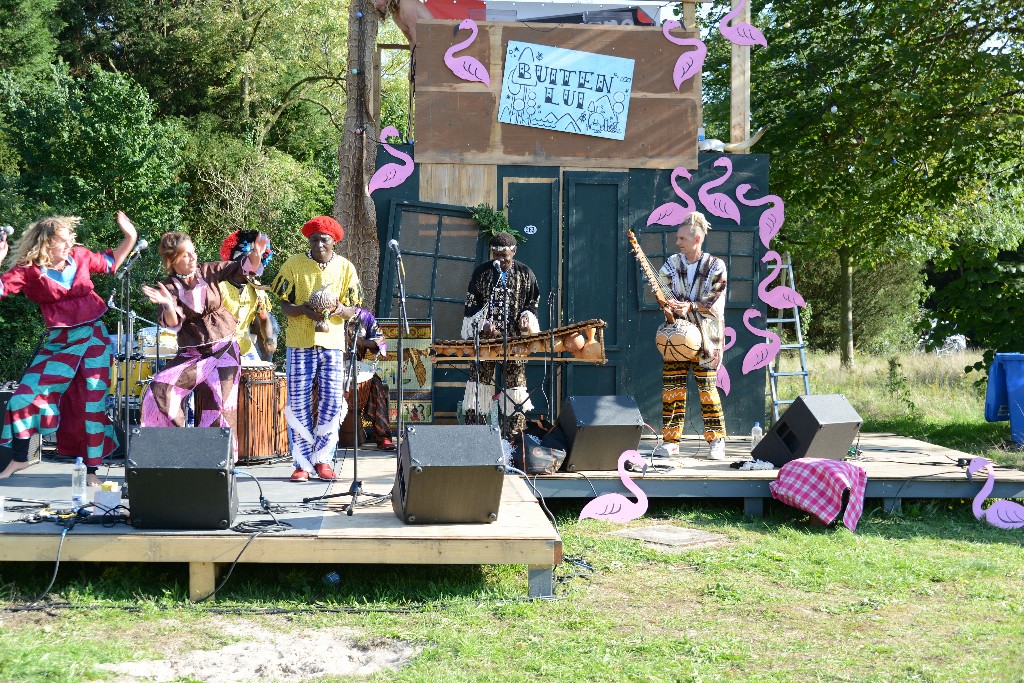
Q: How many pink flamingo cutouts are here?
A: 12